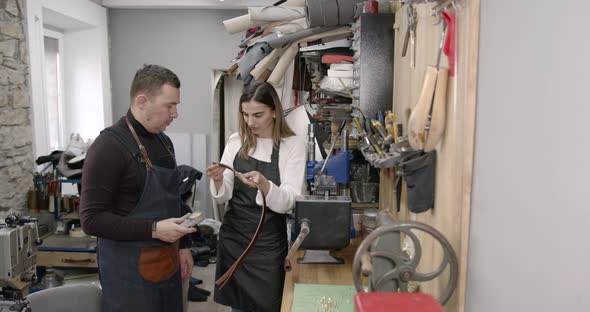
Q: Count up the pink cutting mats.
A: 0